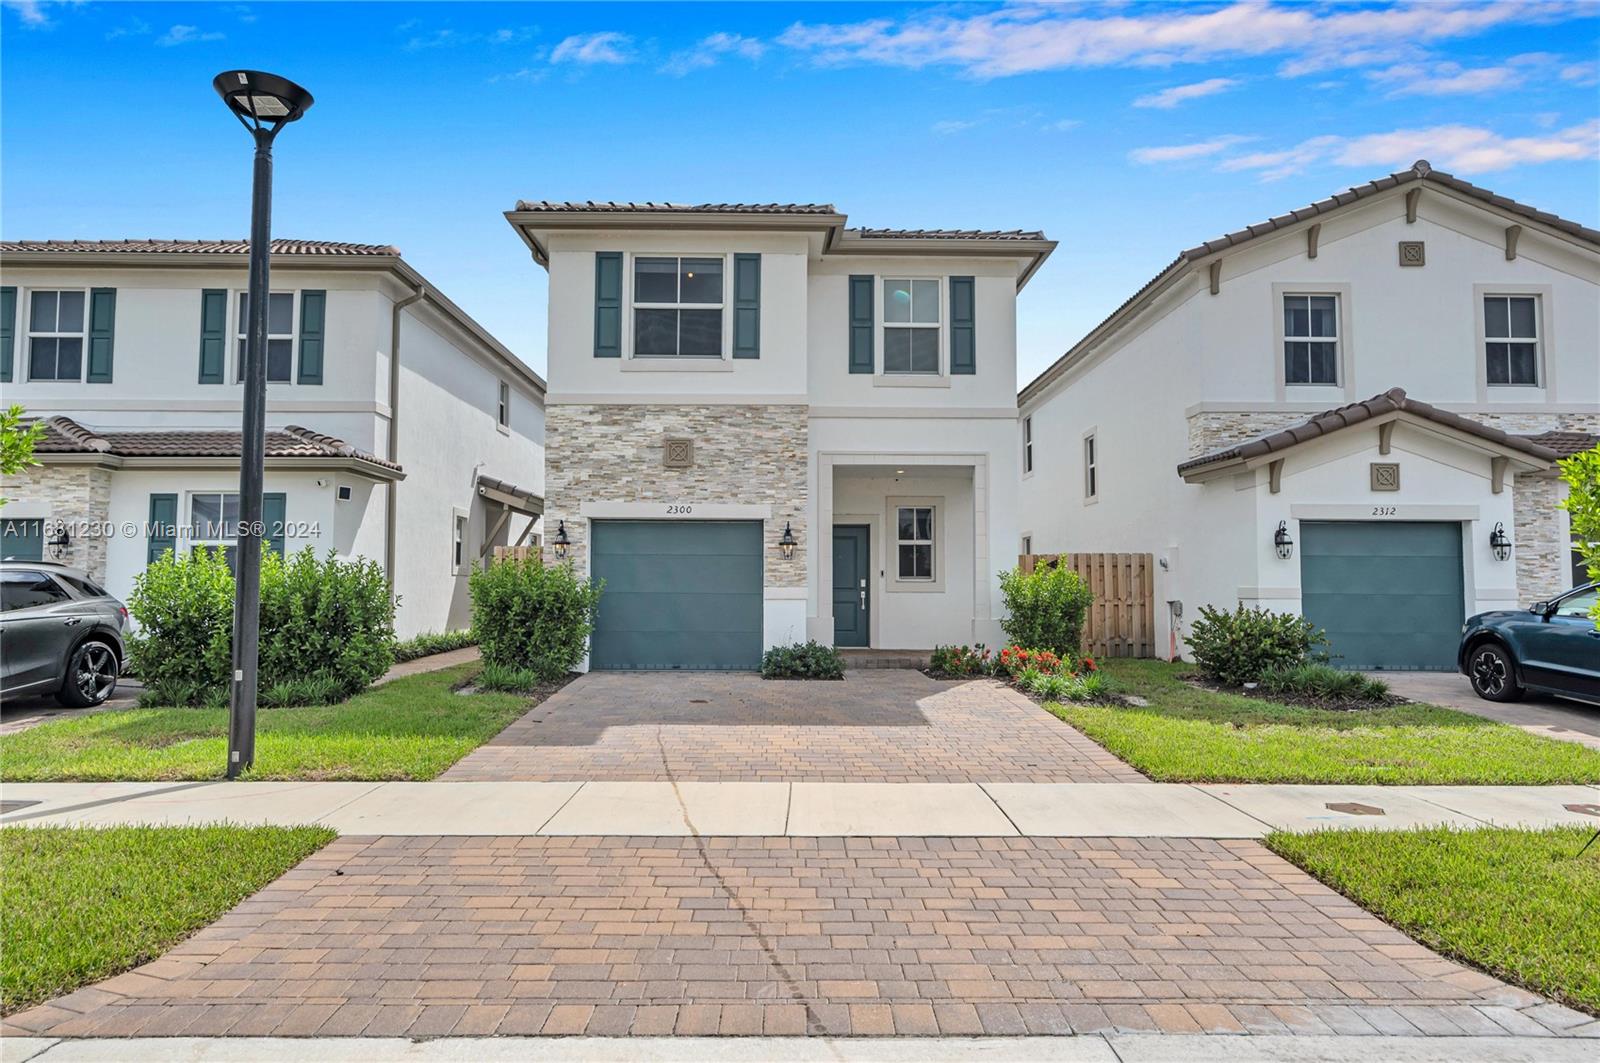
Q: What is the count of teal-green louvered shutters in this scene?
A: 10